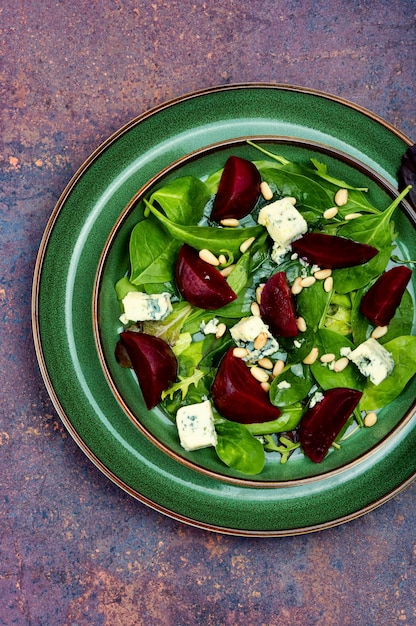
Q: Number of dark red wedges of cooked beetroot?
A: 8